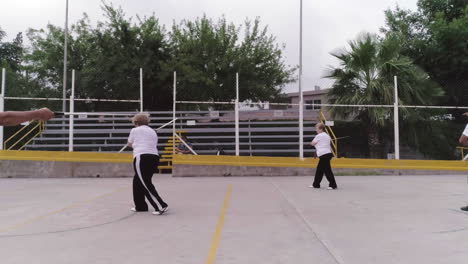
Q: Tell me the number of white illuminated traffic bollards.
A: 0